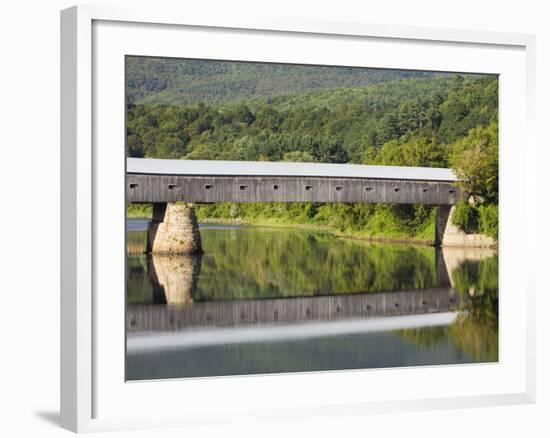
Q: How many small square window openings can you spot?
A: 11